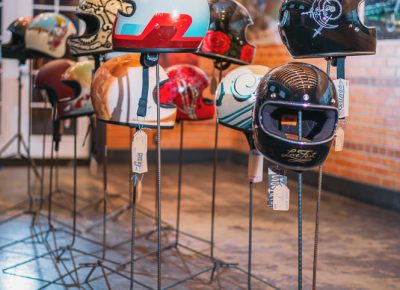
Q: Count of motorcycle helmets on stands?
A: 12